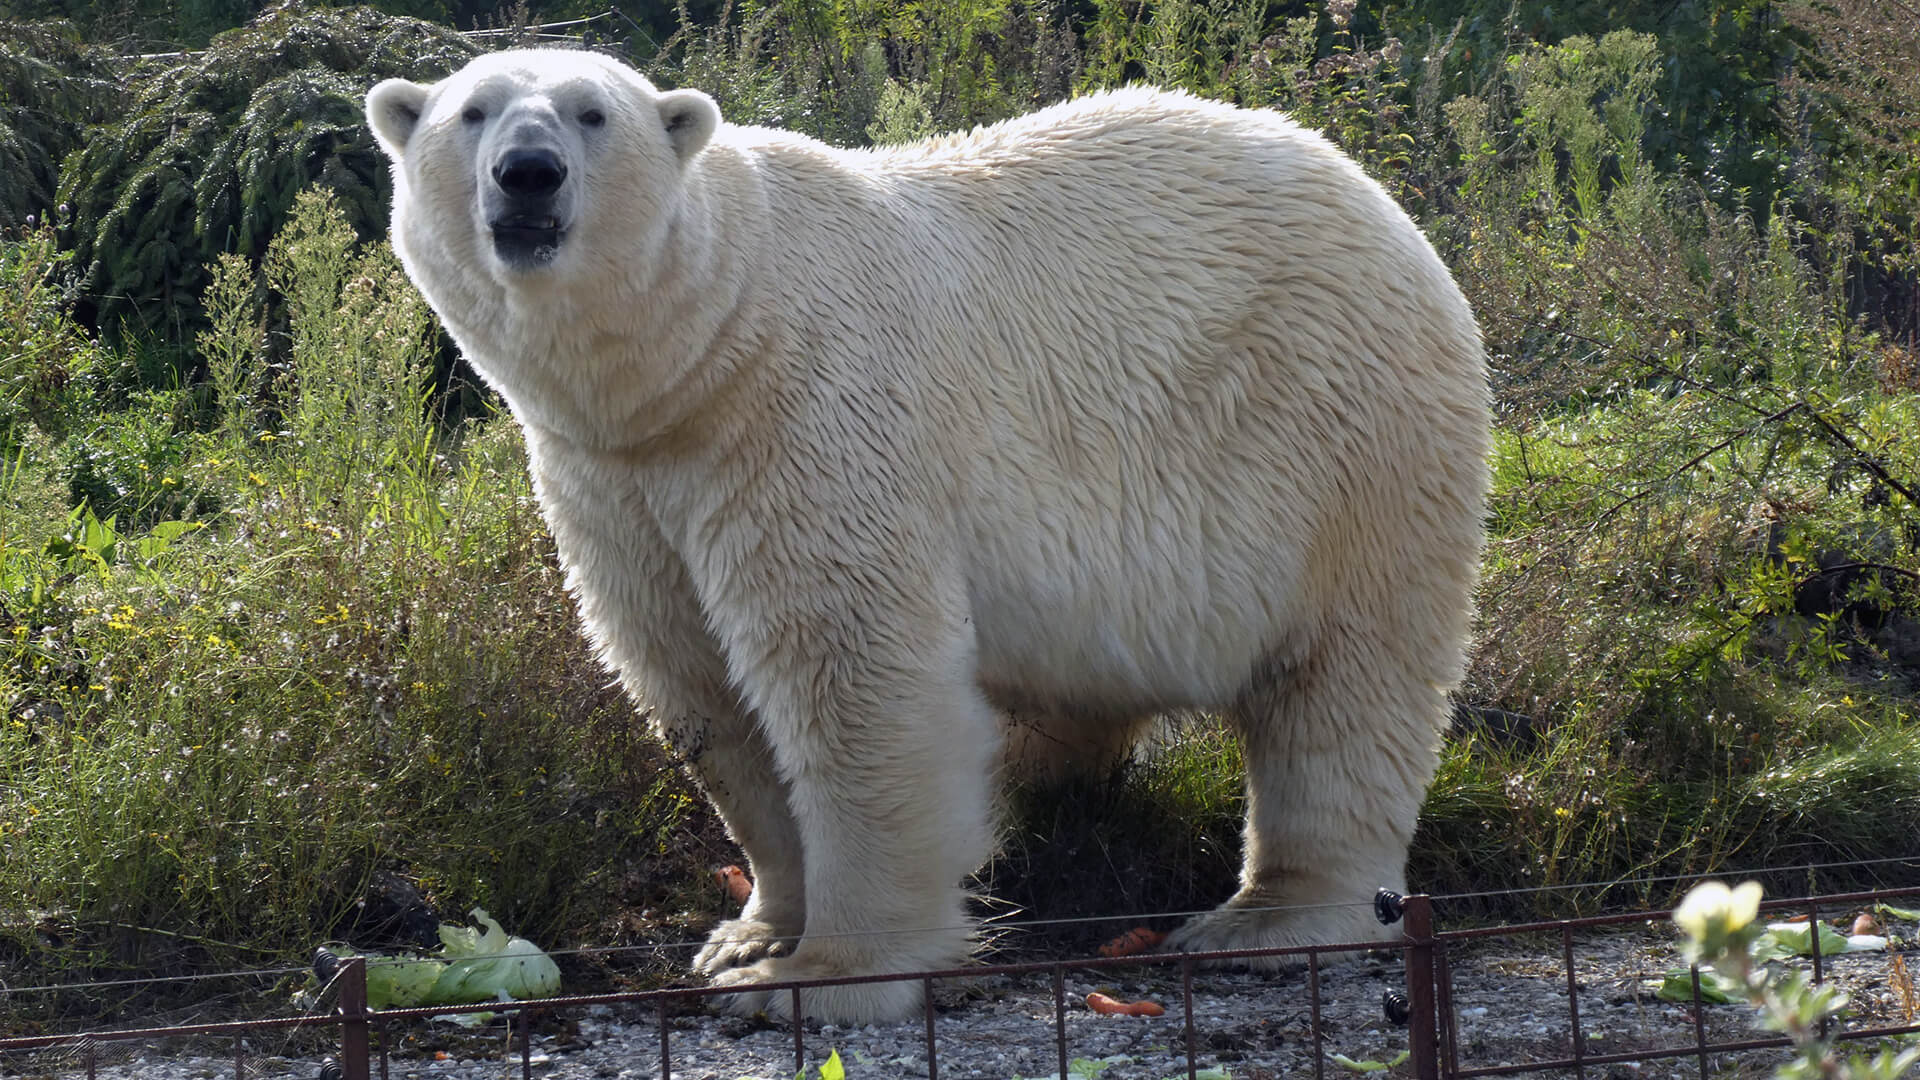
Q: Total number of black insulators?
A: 4